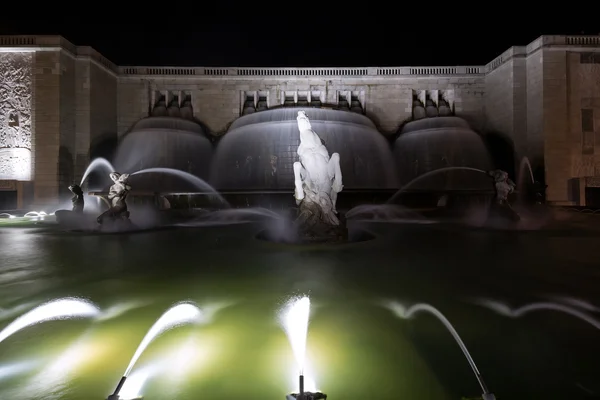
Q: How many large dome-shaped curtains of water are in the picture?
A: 3